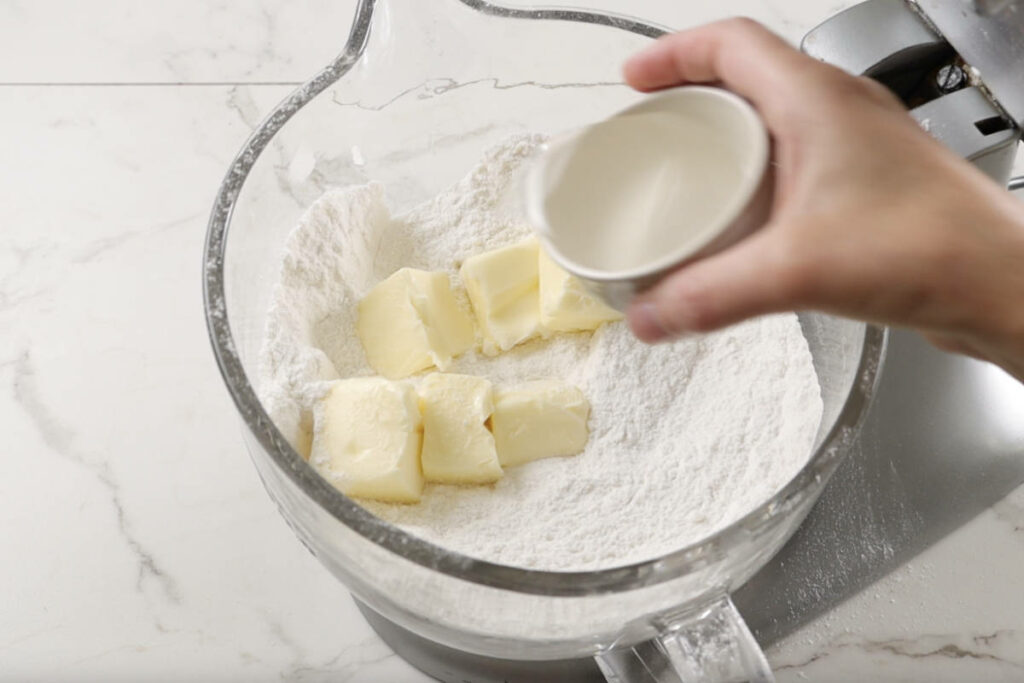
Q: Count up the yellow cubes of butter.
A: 6